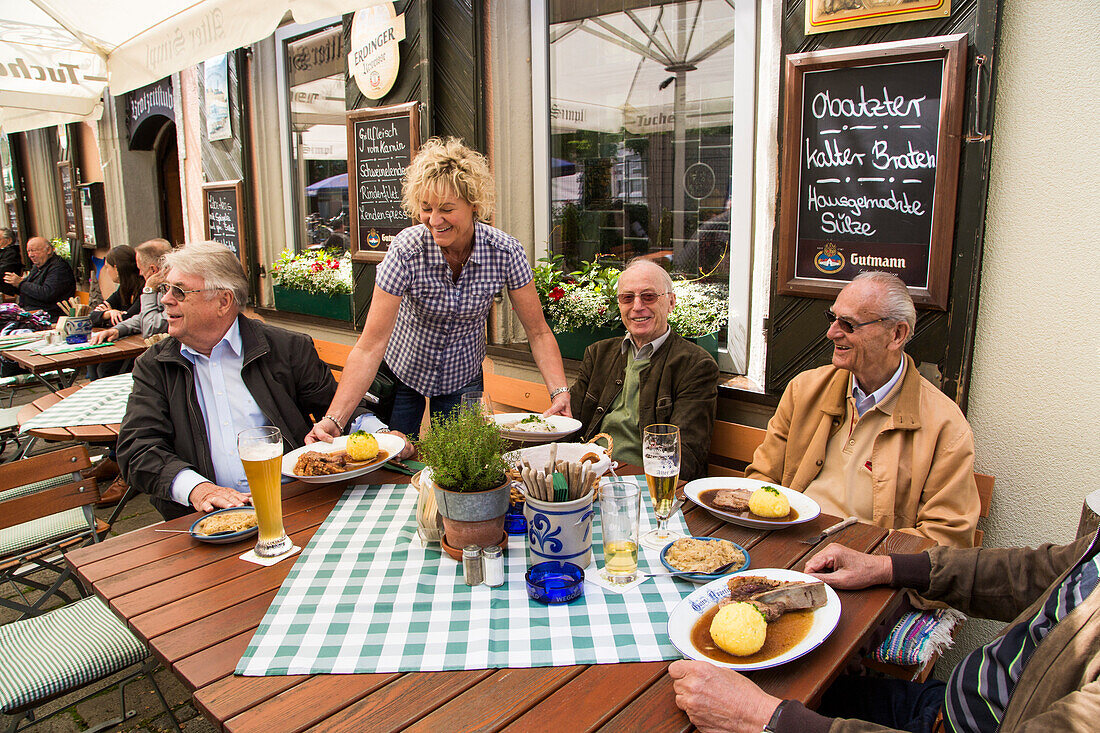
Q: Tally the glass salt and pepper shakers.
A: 2